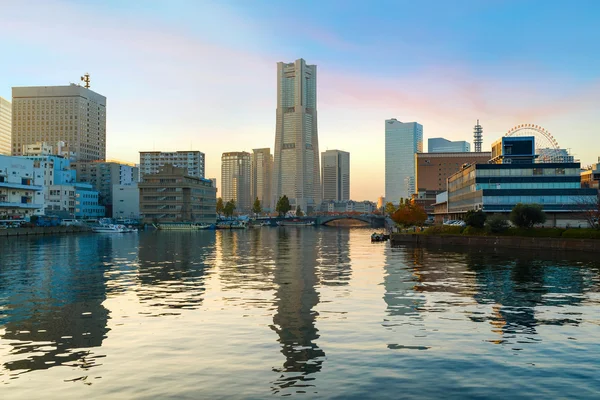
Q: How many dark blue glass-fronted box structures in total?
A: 1